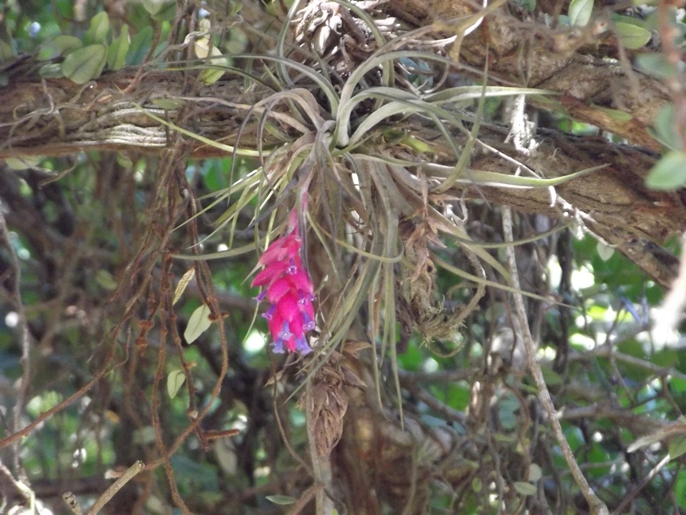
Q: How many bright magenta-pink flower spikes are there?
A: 1